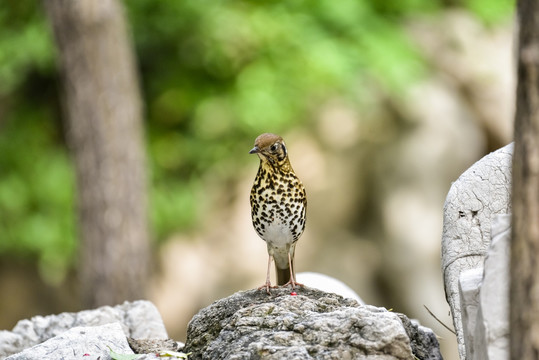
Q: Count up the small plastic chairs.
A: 0